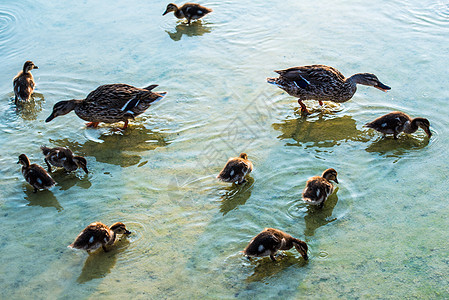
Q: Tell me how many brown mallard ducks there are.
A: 11